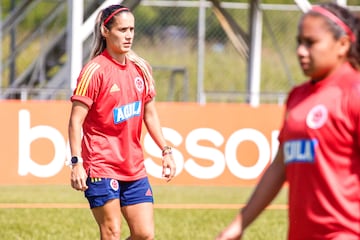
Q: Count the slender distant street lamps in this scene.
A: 0